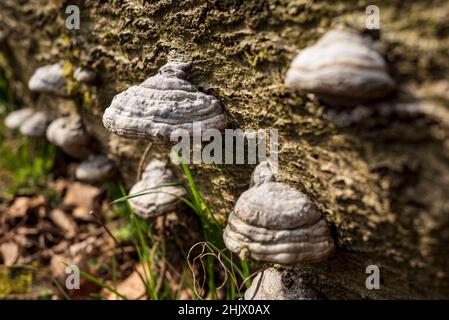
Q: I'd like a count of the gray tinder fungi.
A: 11